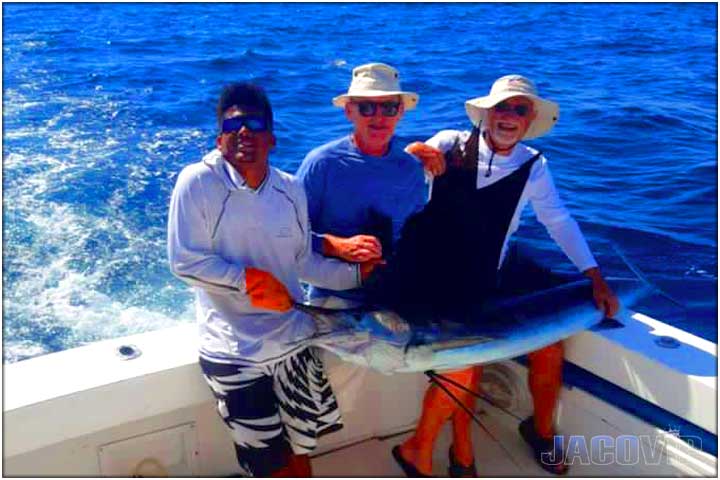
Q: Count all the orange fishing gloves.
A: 1